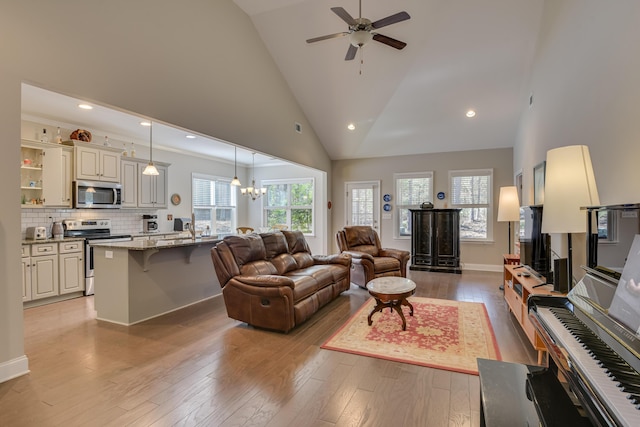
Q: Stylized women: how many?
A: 0